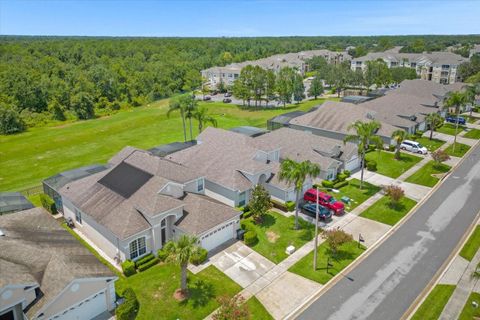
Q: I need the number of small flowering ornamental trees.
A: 4